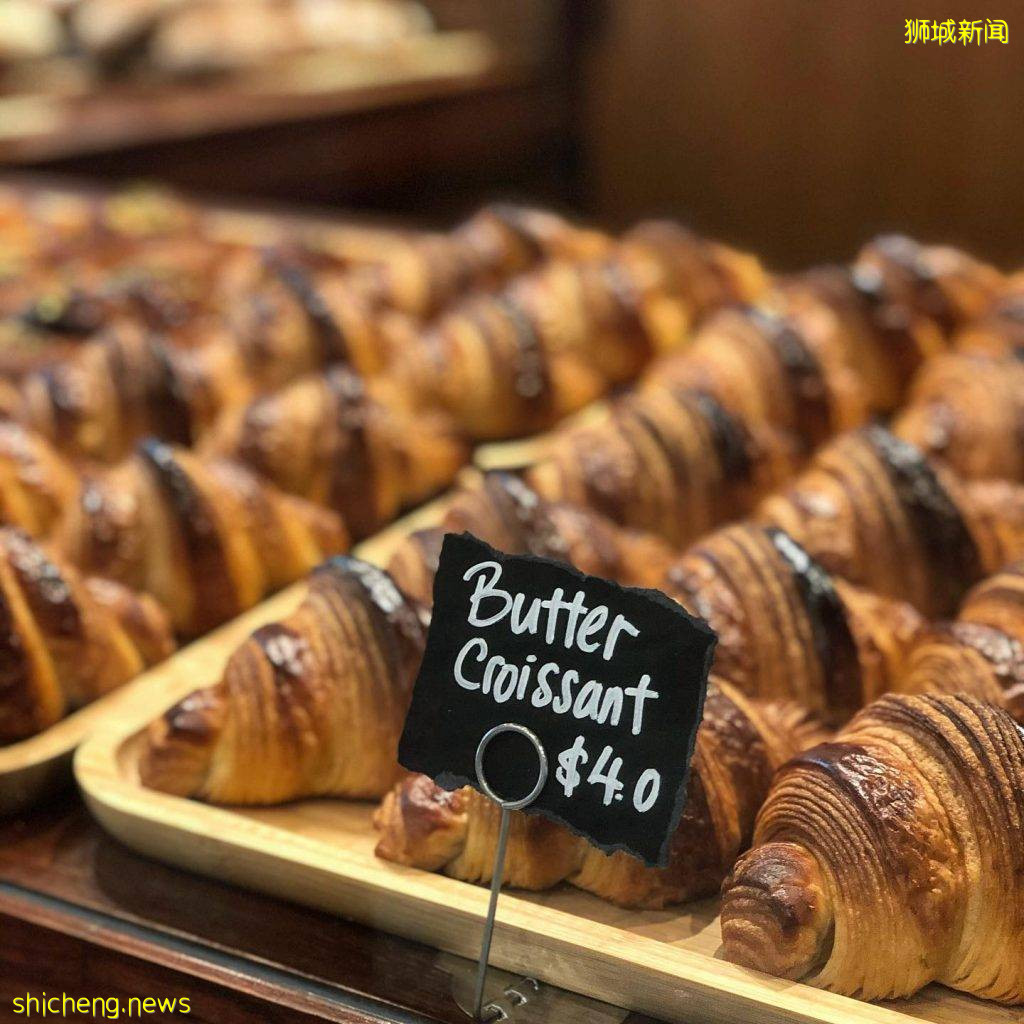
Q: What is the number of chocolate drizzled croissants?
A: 0